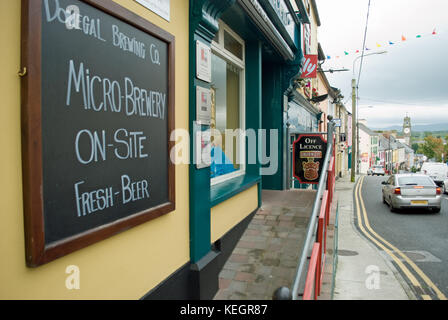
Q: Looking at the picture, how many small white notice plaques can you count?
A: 3